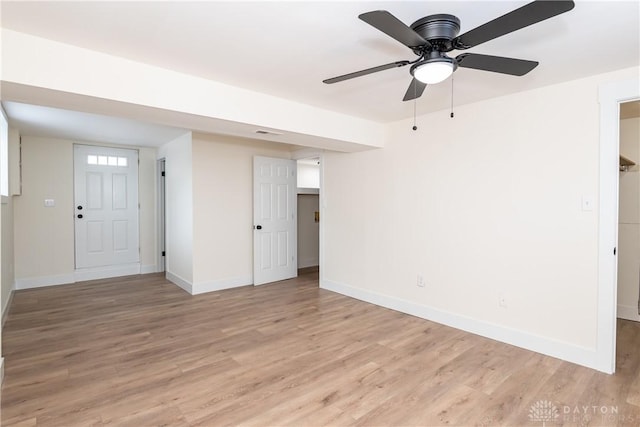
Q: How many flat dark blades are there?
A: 5